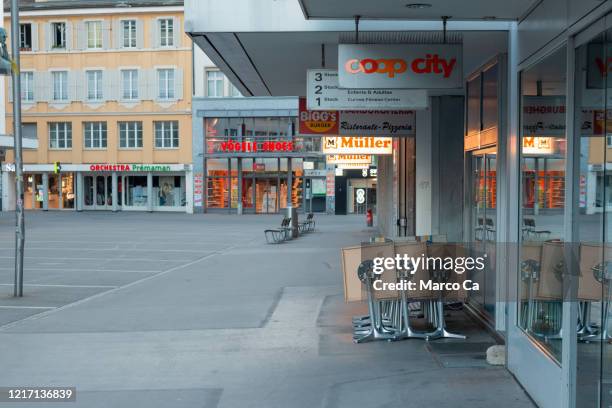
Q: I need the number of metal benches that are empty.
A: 2